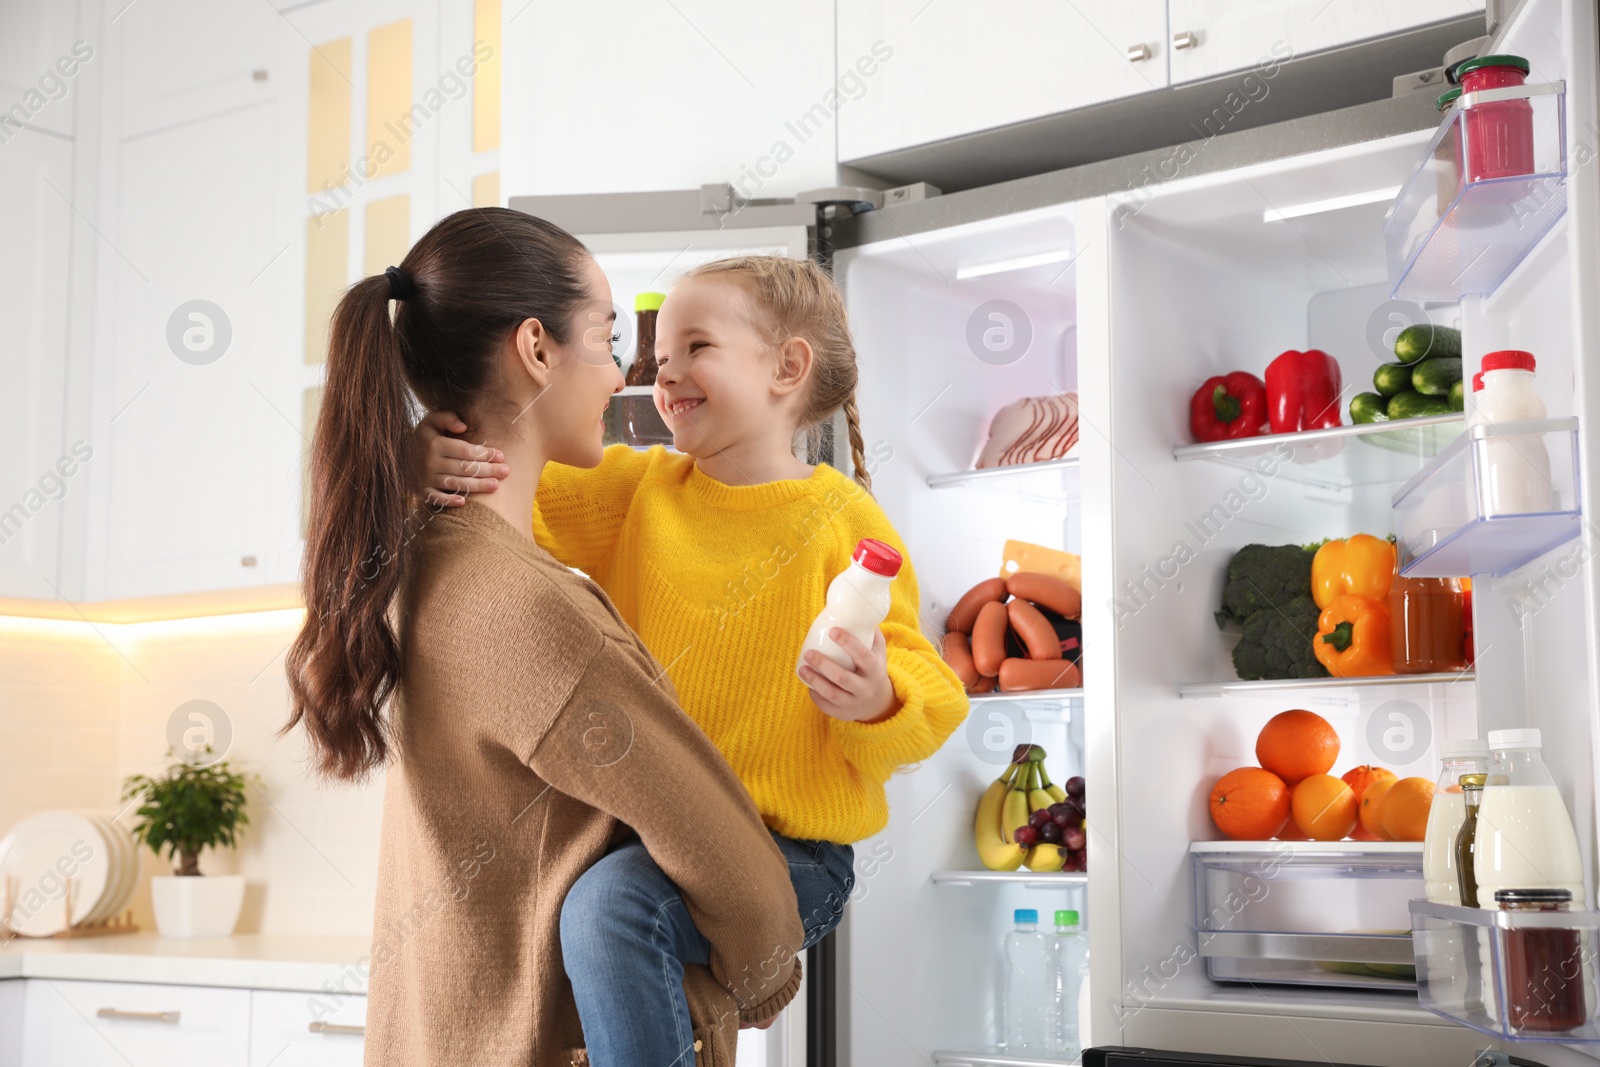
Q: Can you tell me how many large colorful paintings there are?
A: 0